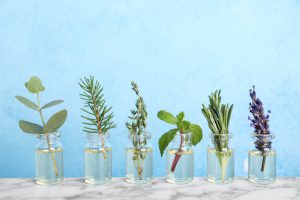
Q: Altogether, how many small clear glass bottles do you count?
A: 6